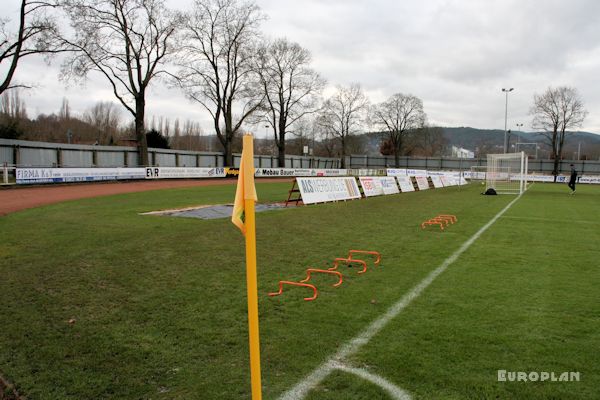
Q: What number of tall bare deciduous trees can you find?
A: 7